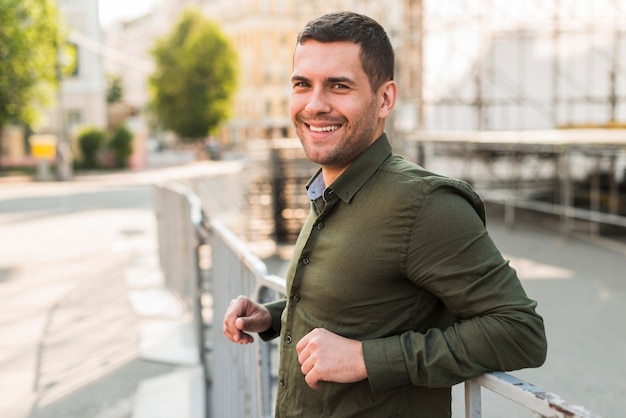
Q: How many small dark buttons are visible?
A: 5